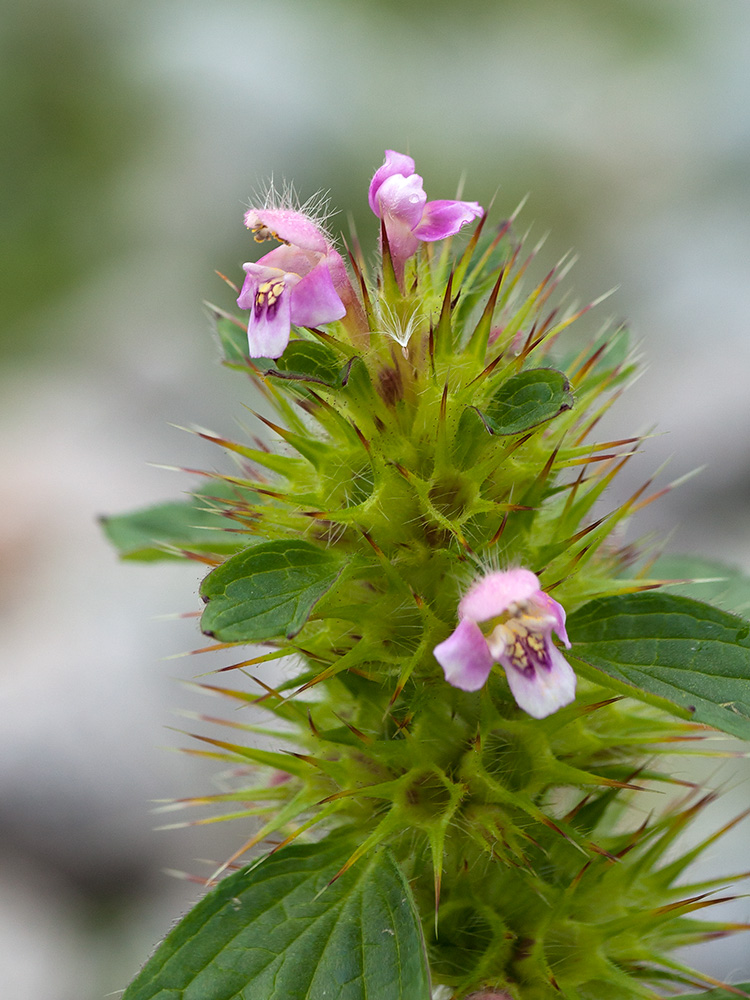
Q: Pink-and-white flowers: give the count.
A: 3